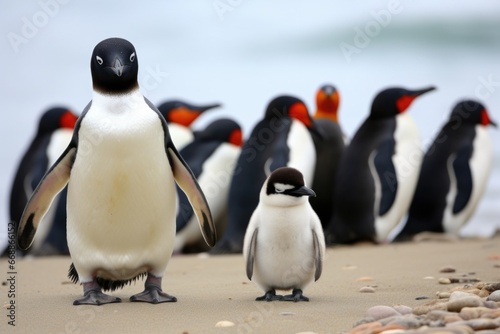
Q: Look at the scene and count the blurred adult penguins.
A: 7